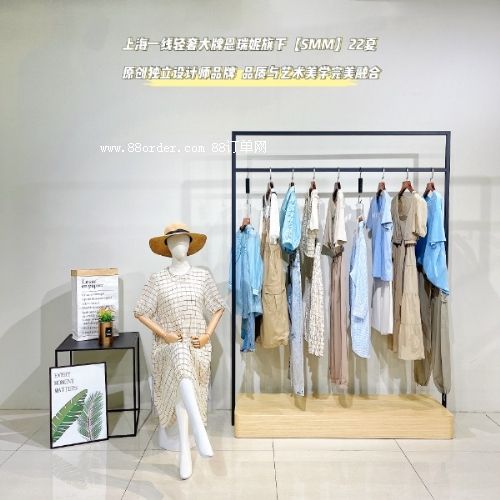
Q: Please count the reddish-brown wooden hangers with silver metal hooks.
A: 9